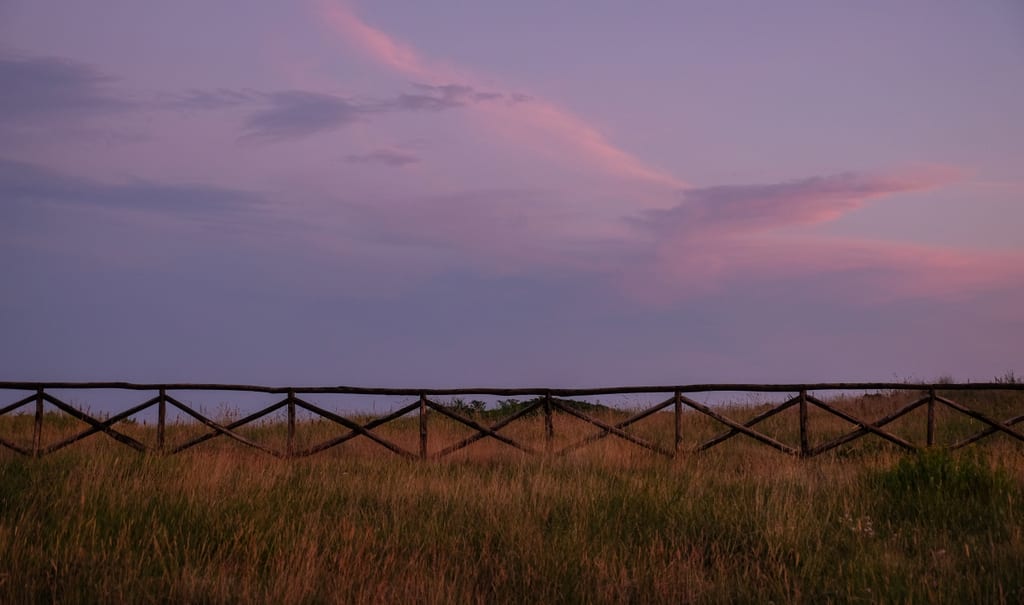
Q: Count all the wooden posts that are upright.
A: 8